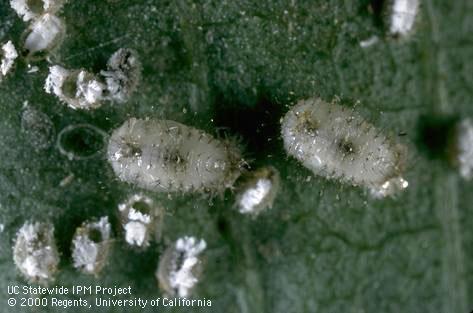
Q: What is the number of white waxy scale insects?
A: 12